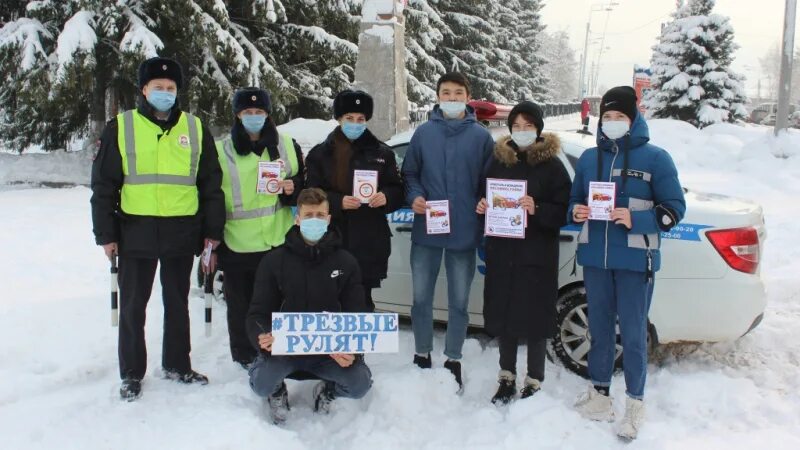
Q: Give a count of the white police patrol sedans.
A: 1